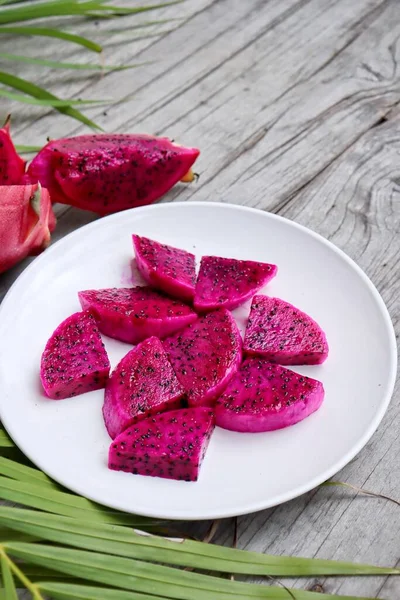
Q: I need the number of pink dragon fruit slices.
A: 9